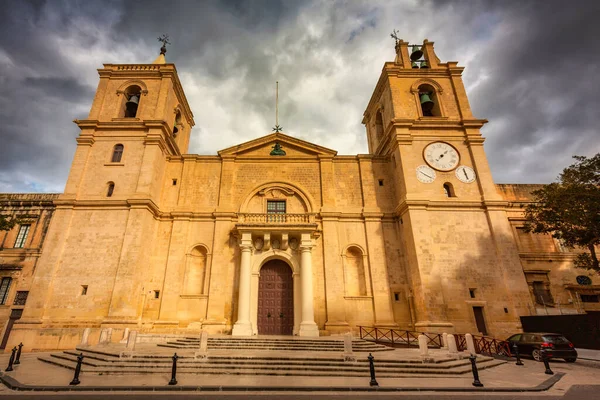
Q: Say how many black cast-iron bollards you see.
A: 8